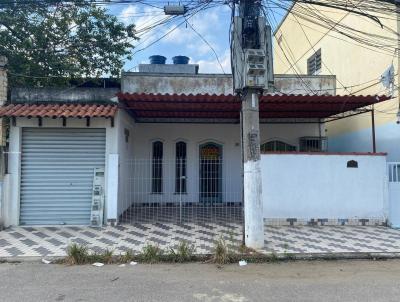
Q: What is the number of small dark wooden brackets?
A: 5